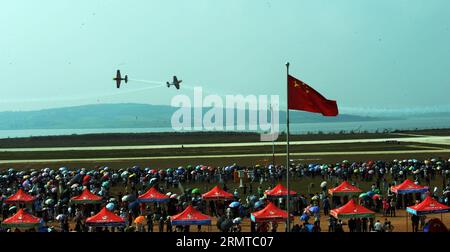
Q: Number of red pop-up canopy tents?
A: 13